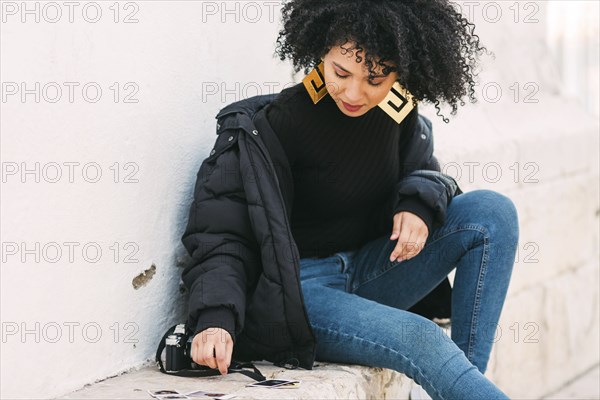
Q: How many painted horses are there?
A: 0